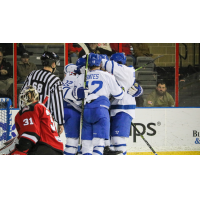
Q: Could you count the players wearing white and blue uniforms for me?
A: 4